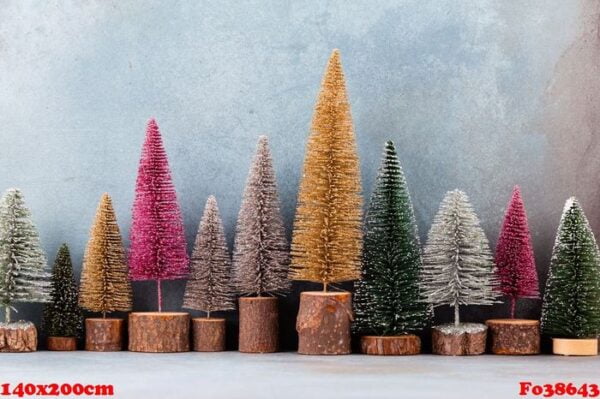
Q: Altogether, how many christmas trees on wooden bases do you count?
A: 11